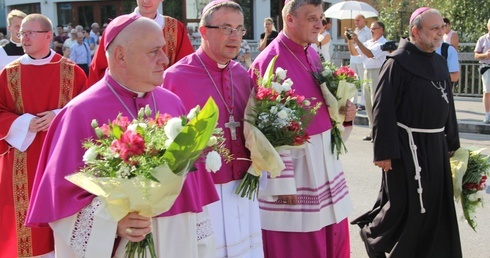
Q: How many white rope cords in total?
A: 1